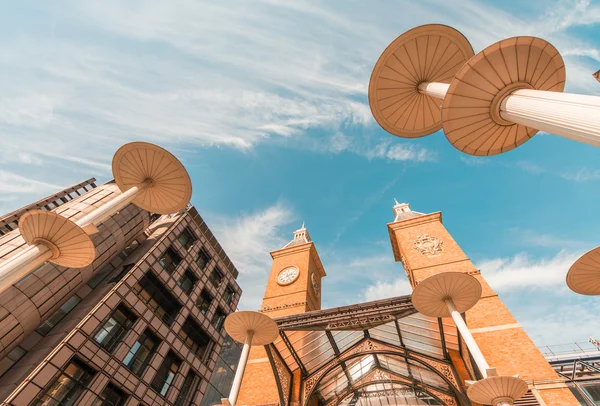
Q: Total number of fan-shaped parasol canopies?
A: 8